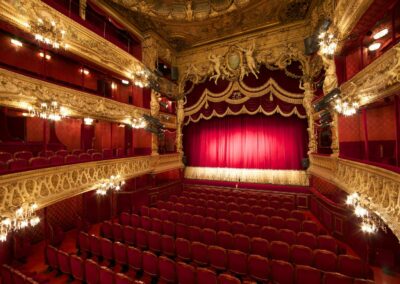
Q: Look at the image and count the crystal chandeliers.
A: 9